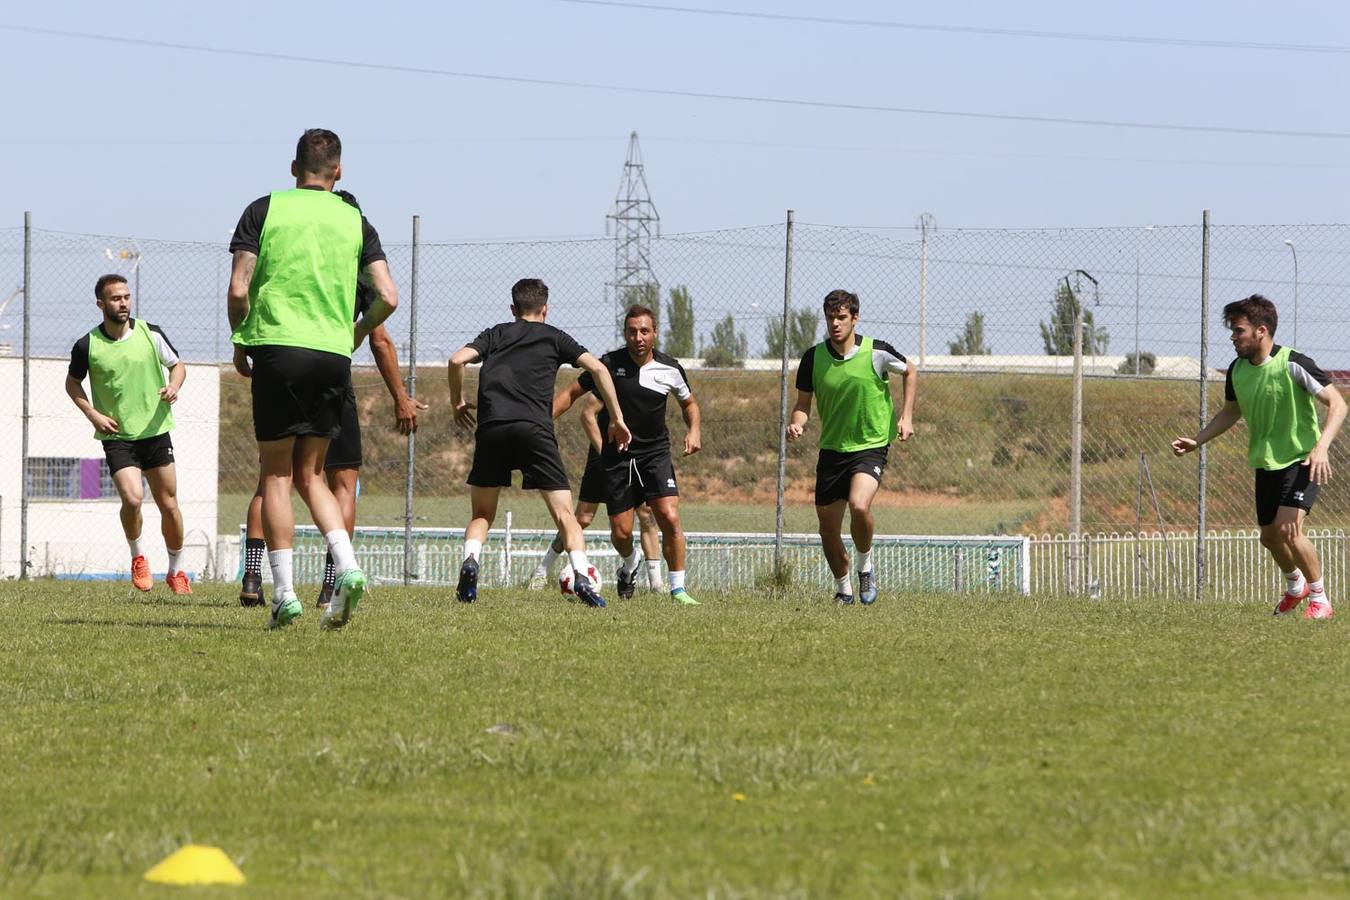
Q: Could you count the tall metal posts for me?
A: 4